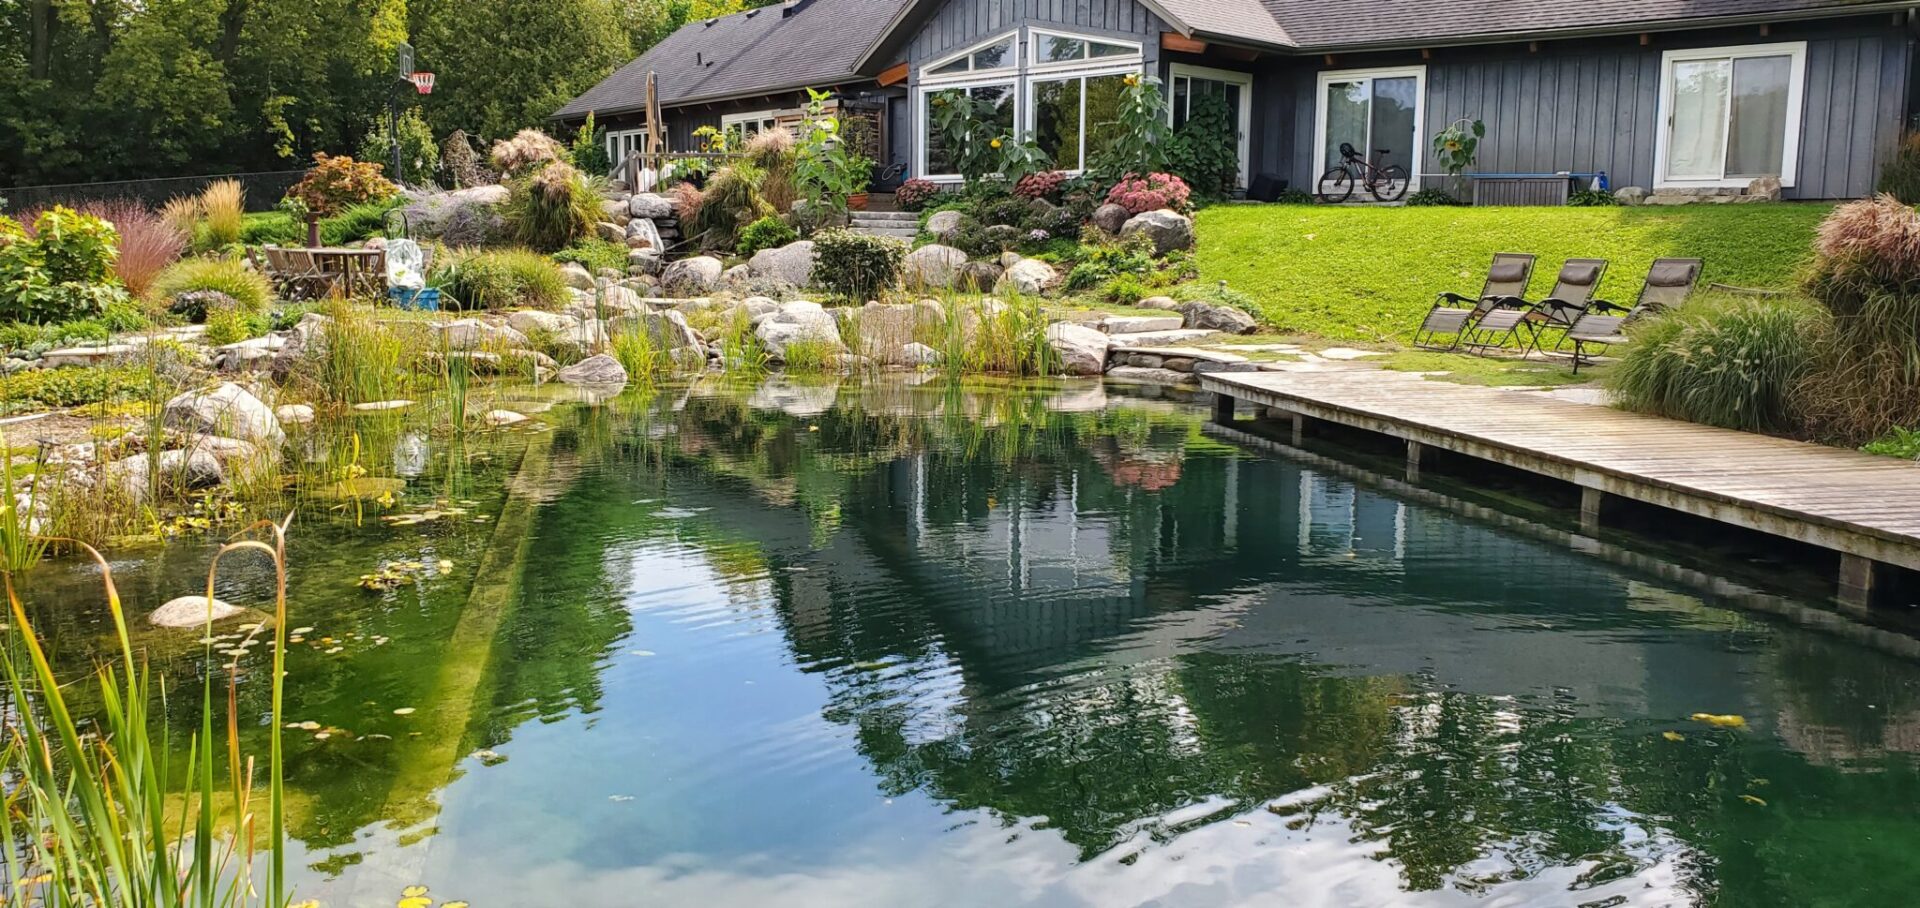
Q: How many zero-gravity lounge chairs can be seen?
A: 3